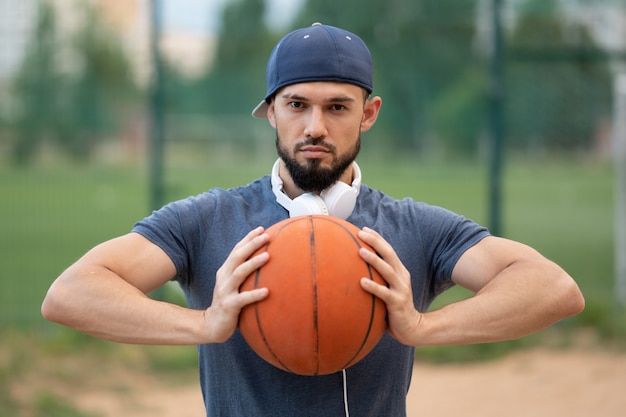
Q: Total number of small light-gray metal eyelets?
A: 2